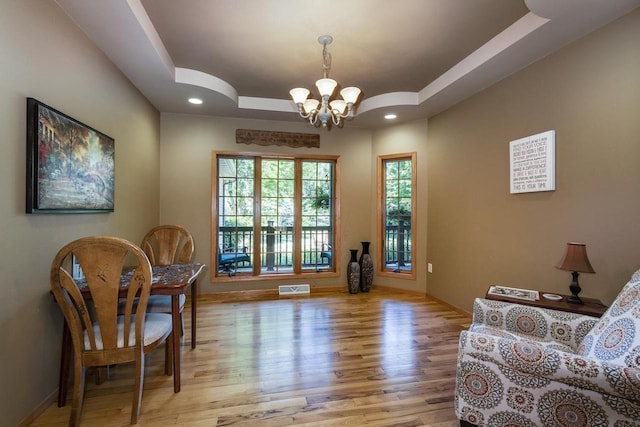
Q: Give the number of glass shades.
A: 5